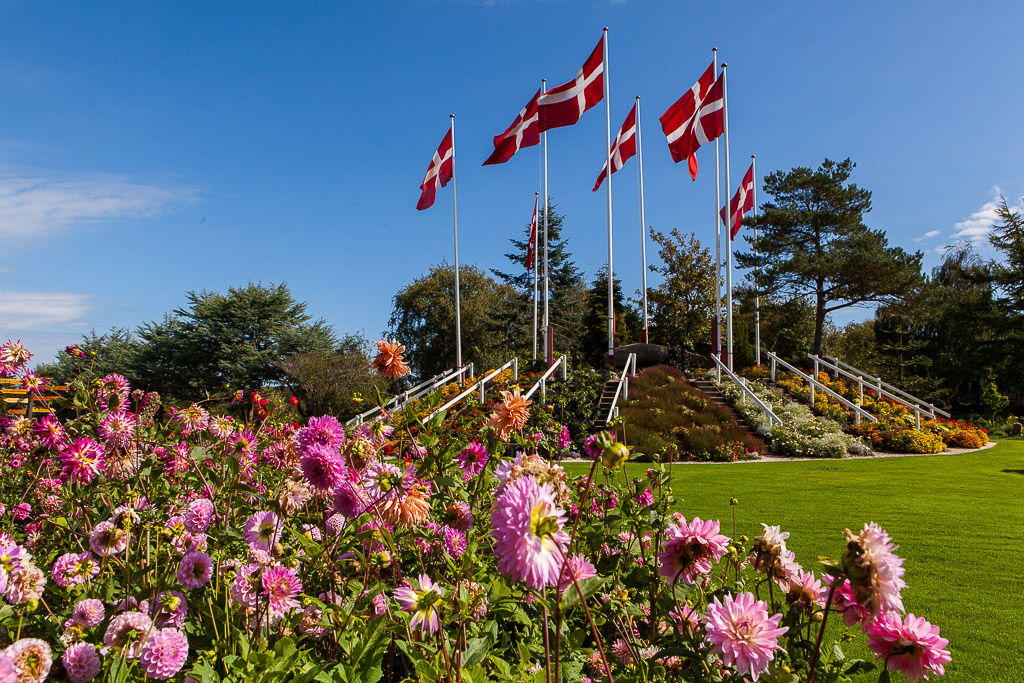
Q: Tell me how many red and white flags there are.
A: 8